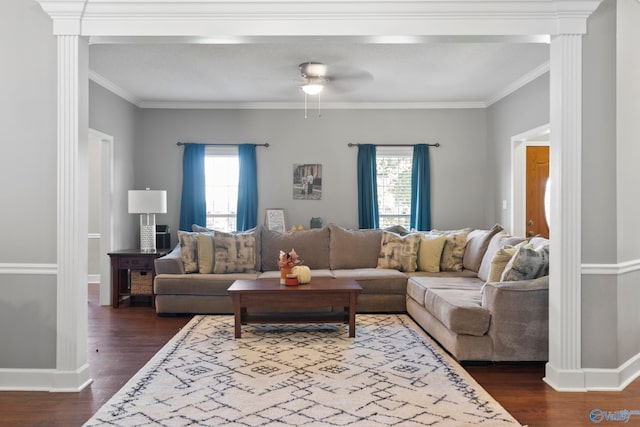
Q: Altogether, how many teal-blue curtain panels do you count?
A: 4